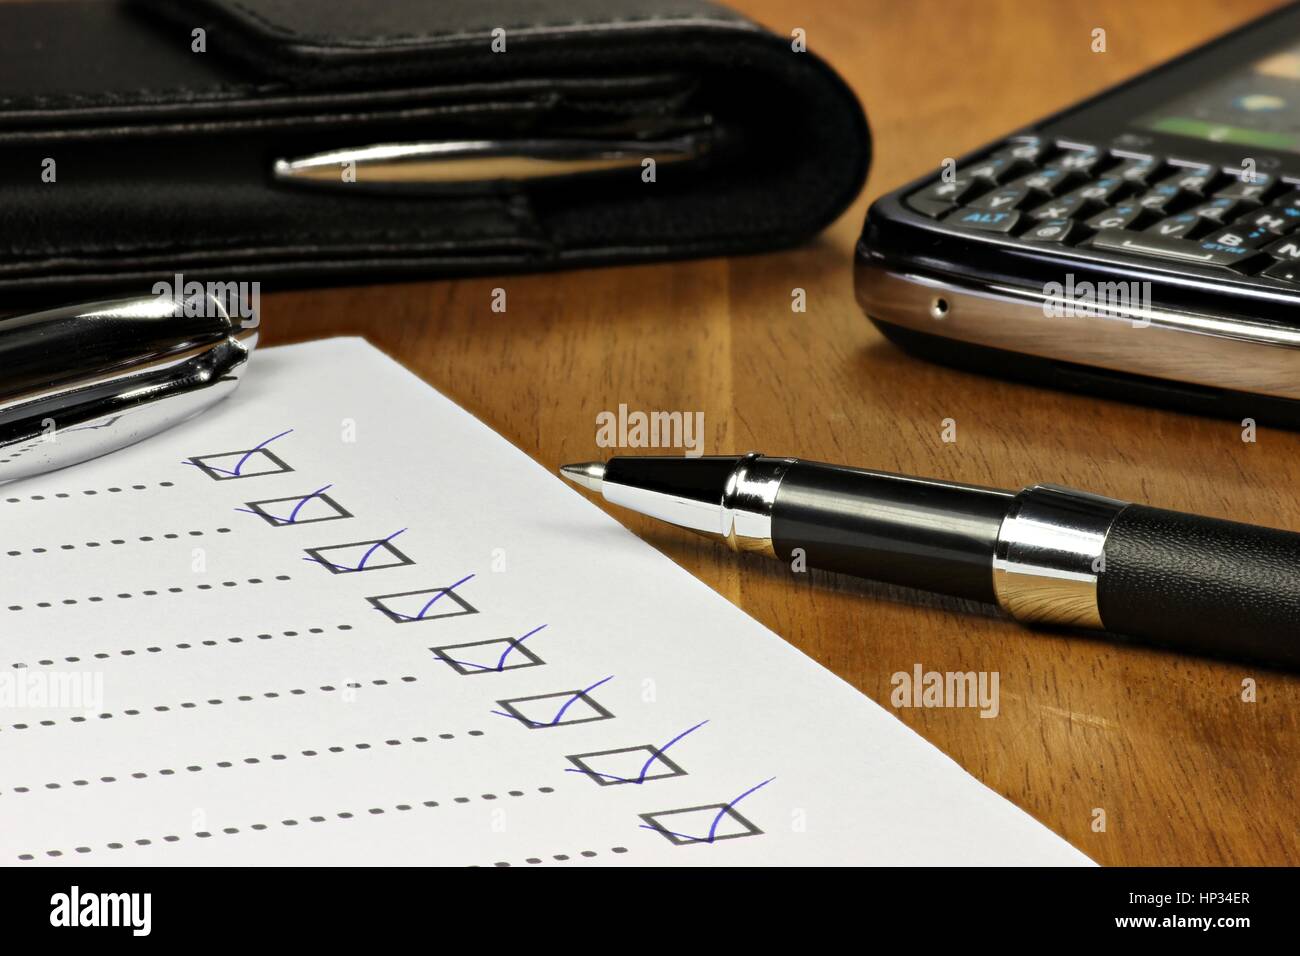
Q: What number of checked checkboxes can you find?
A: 8